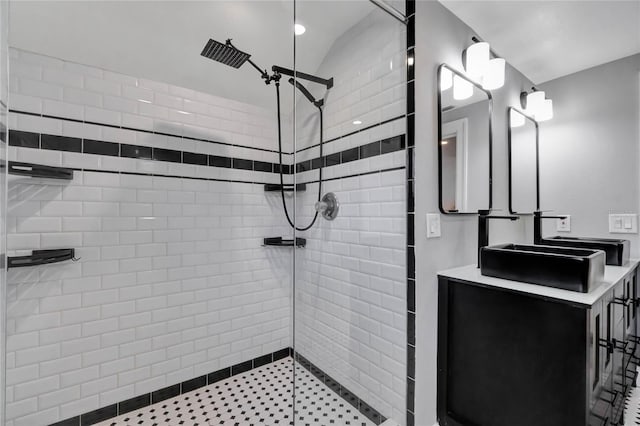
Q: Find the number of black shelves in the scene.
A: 4